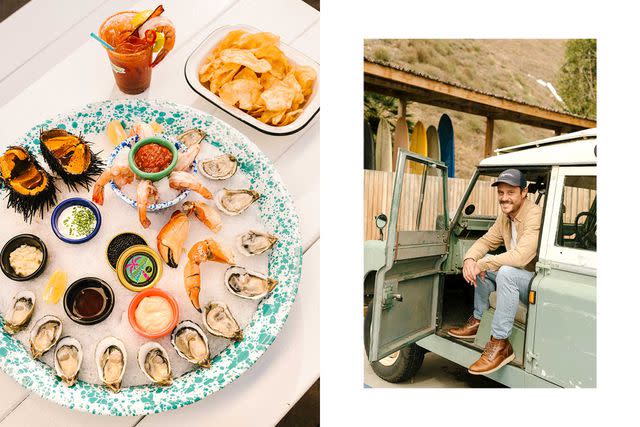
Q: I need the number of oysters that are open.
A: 12